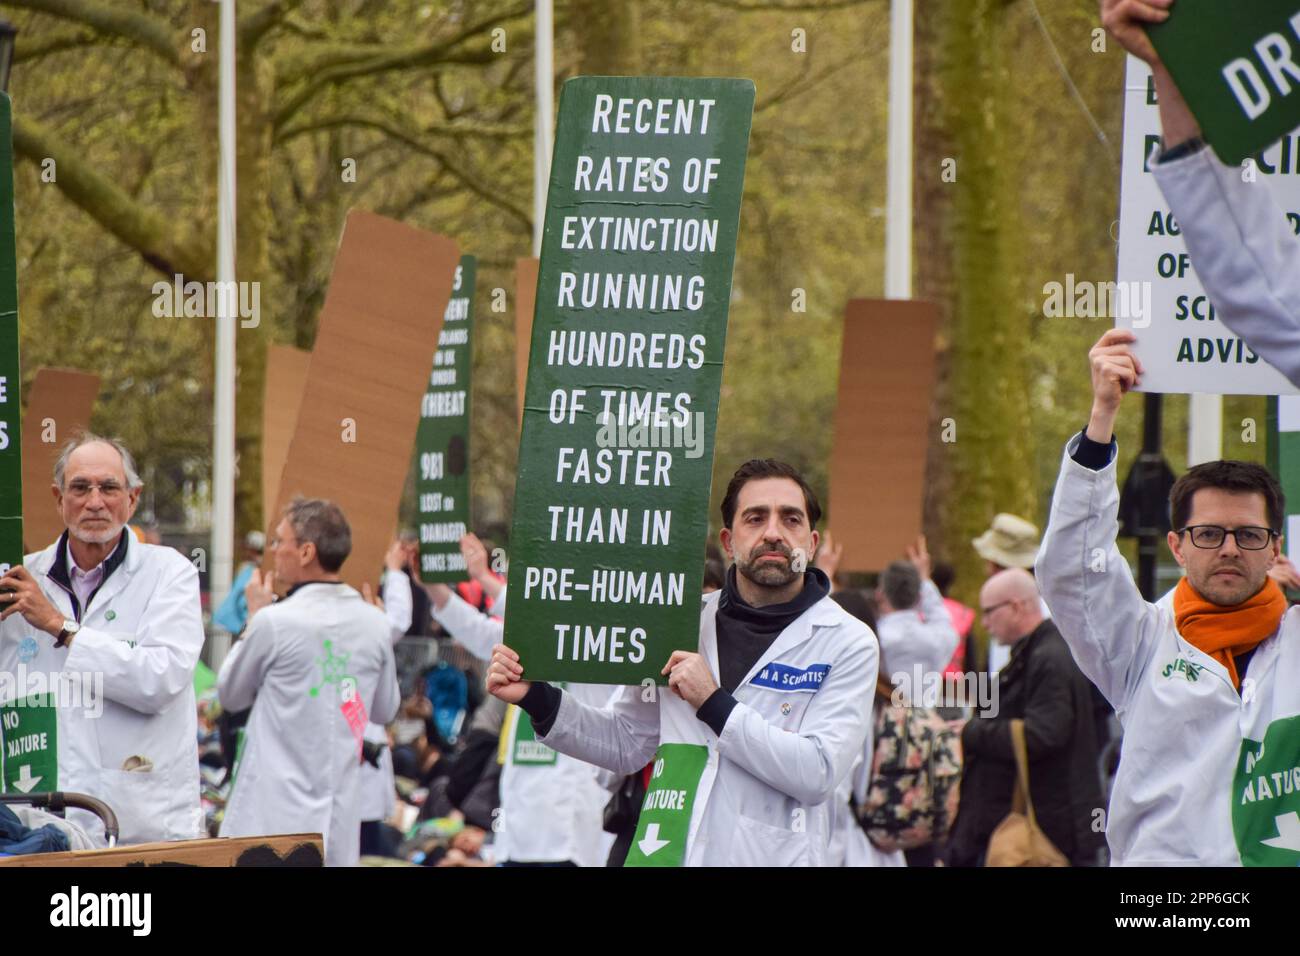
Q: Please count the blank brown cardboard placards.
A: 5